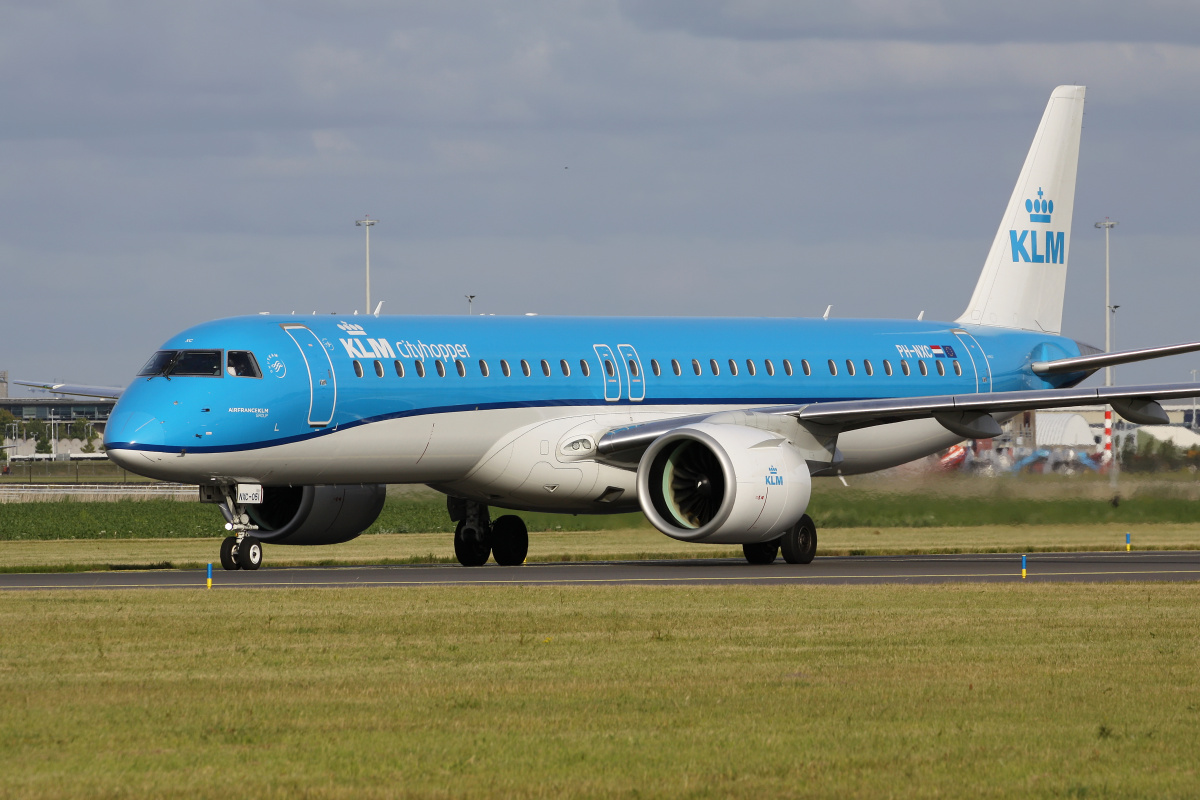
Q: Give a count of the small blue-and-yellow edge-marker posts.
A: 3